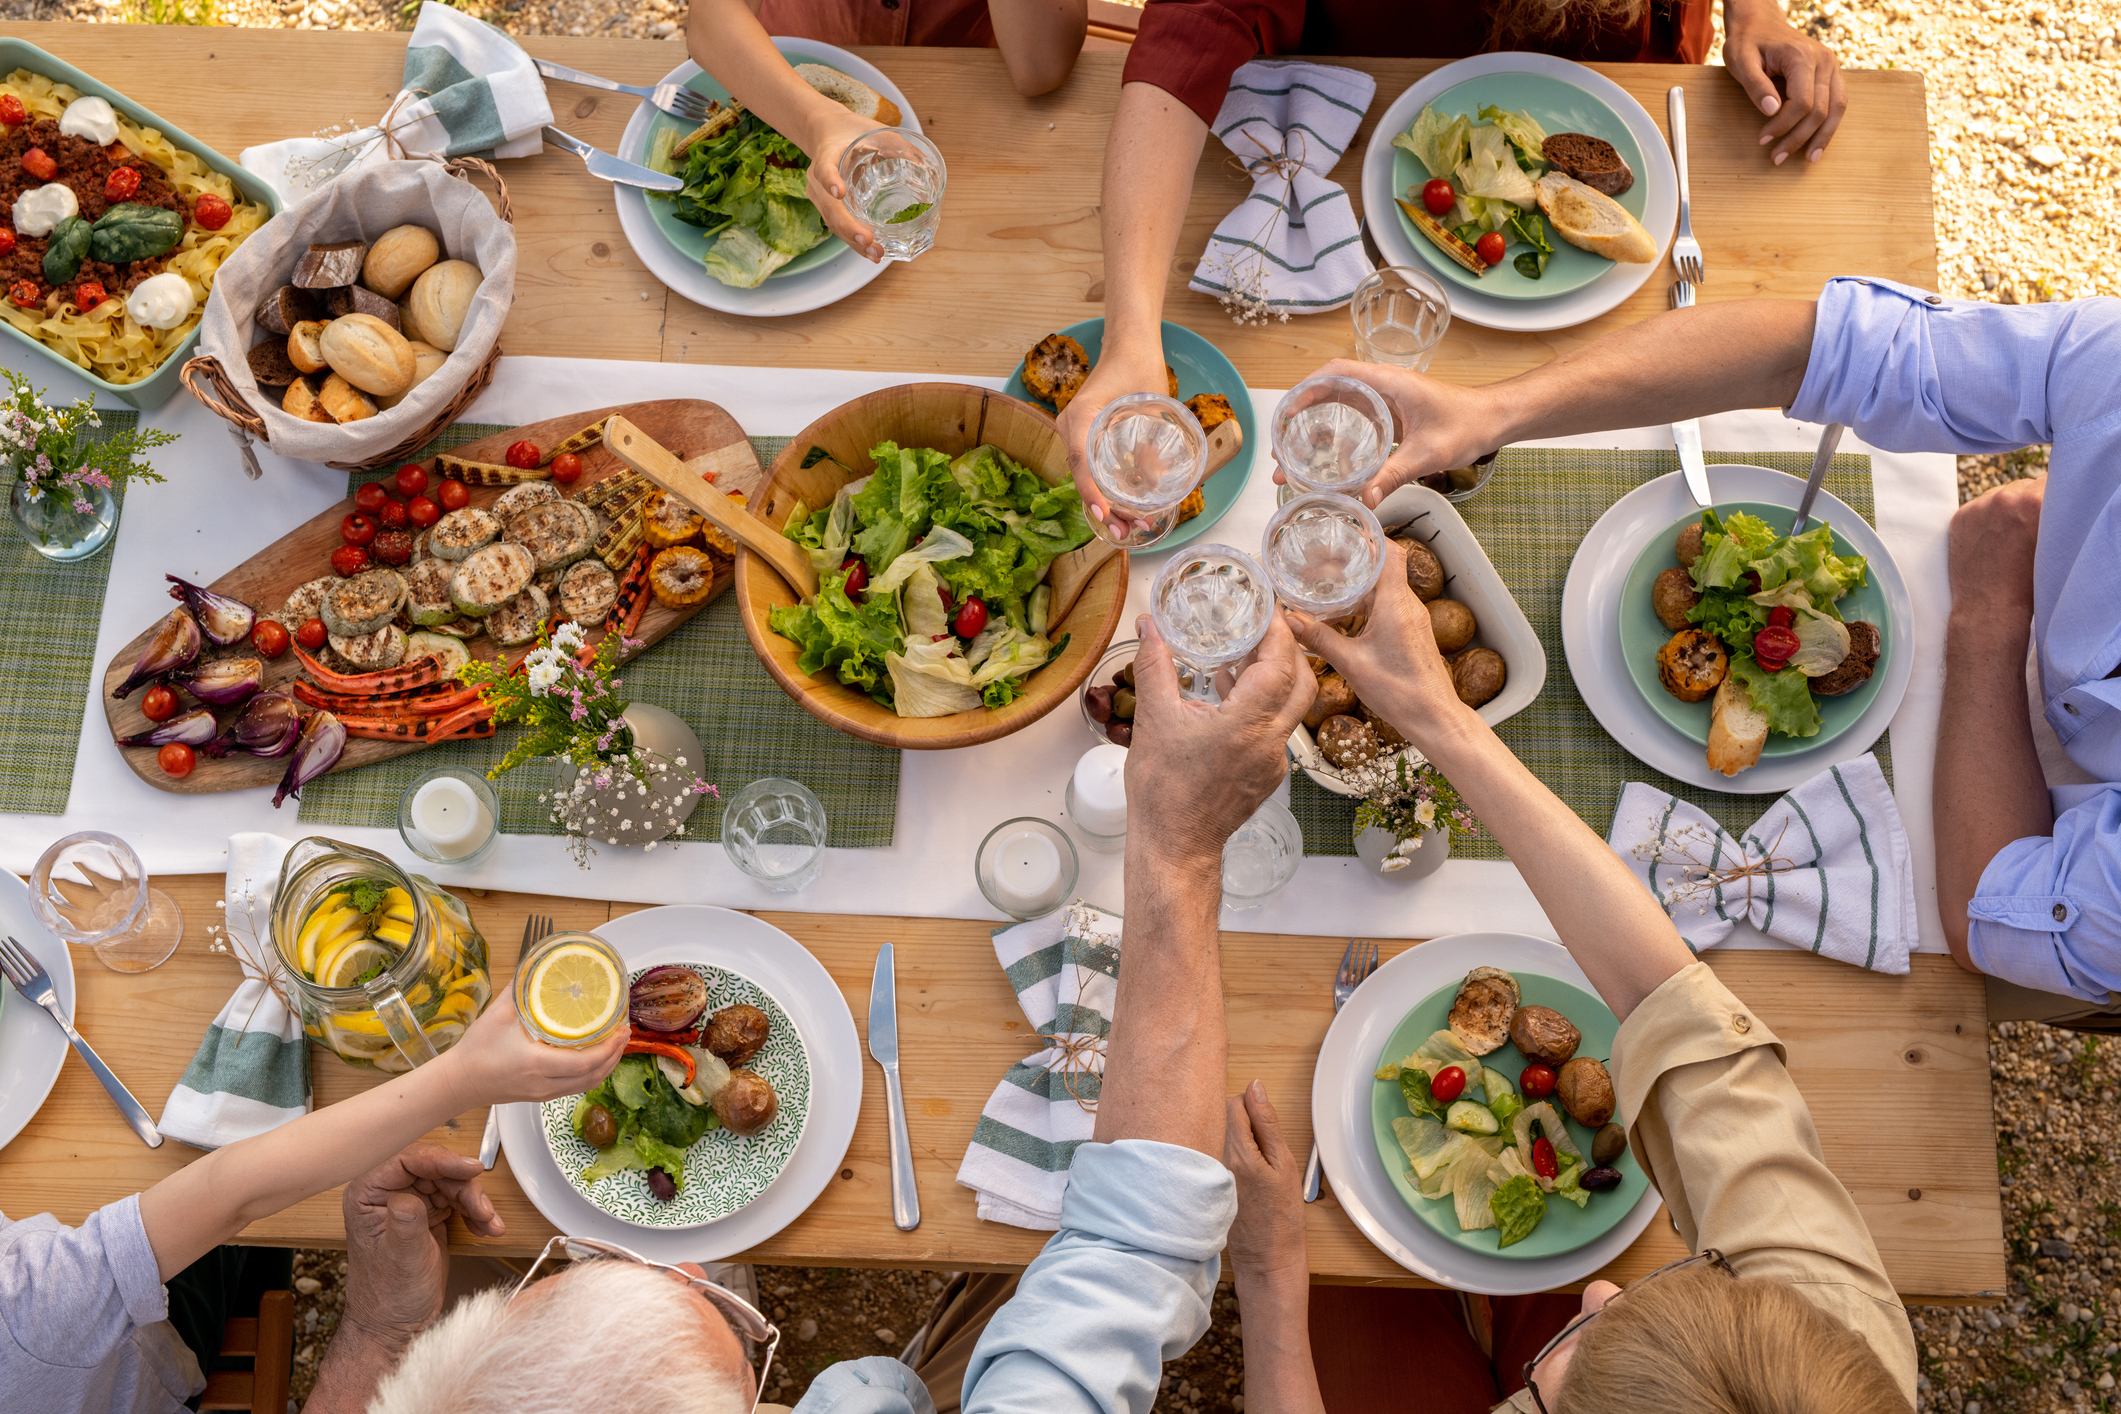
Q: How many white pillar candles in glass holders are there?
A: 3